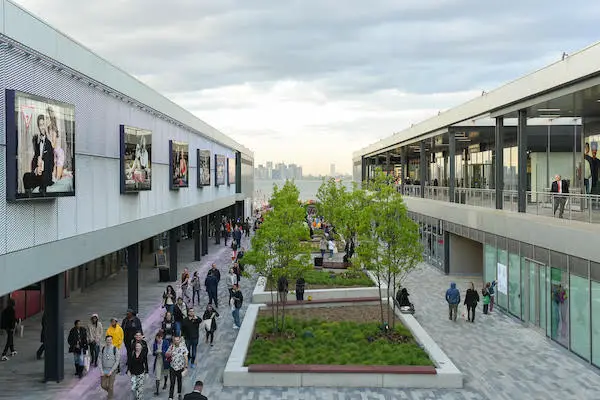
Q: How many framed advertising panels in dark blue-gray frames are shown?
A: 6